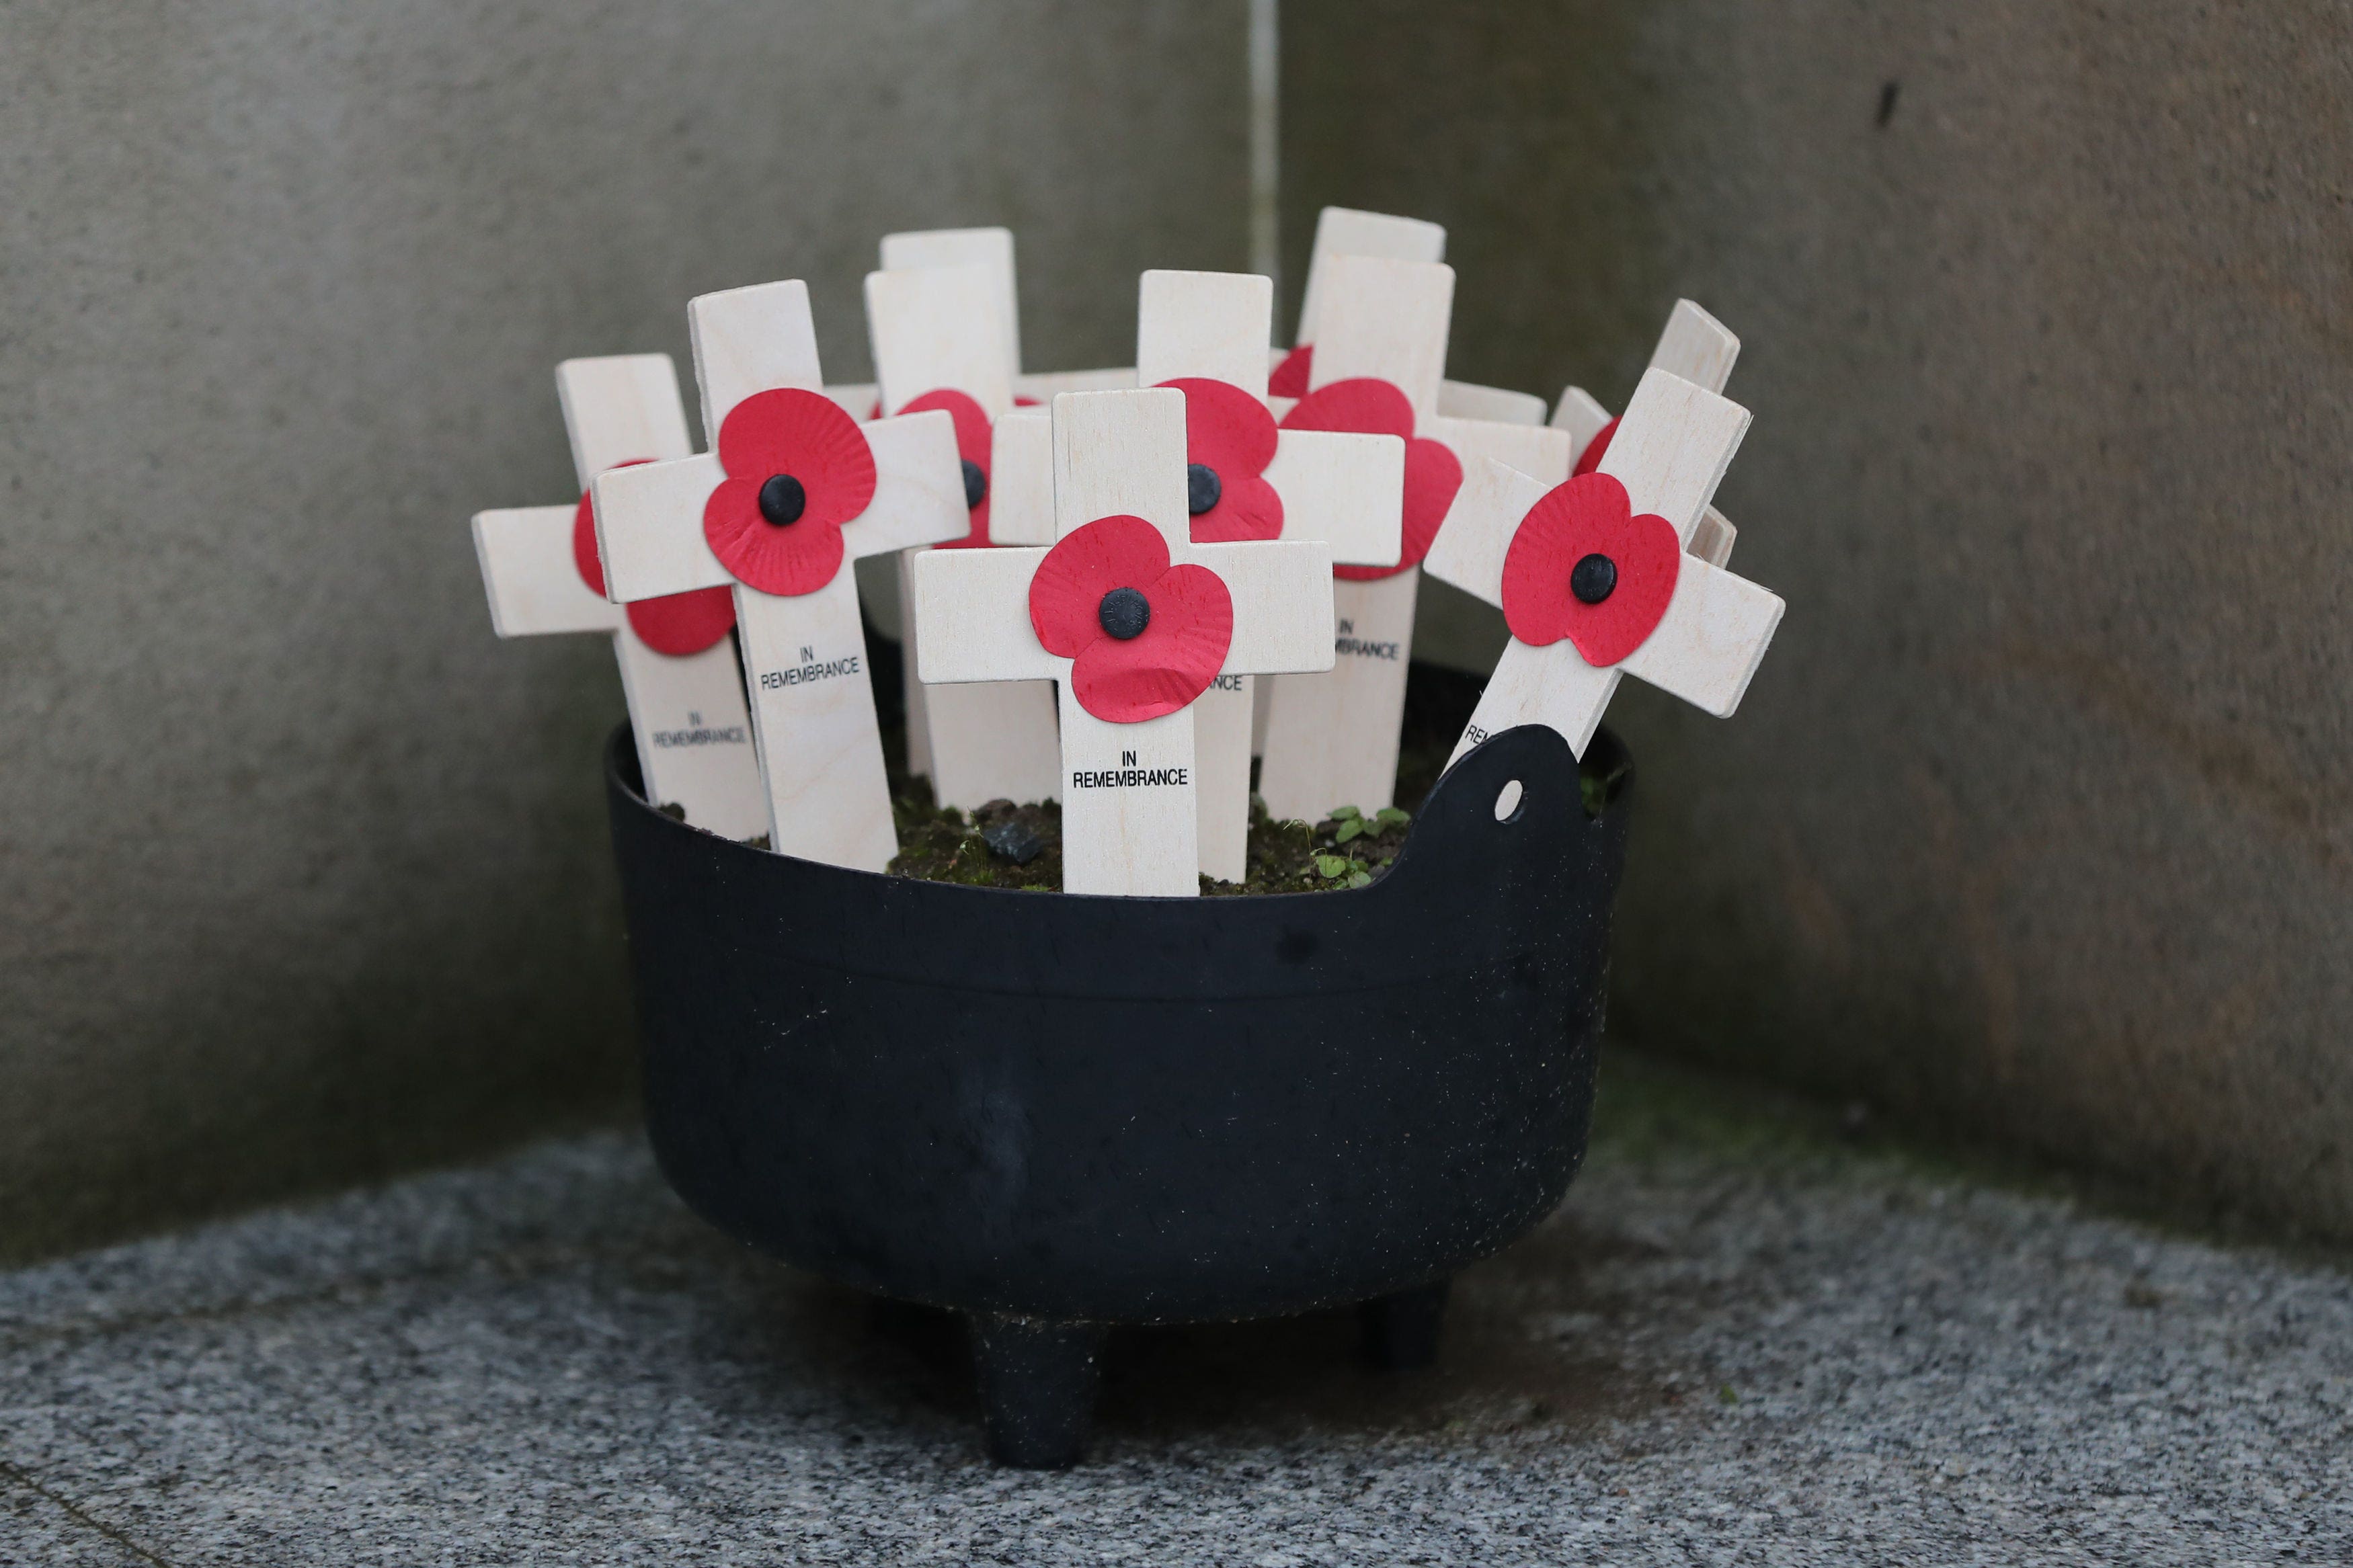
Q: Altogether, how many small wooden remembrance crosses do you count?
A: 10